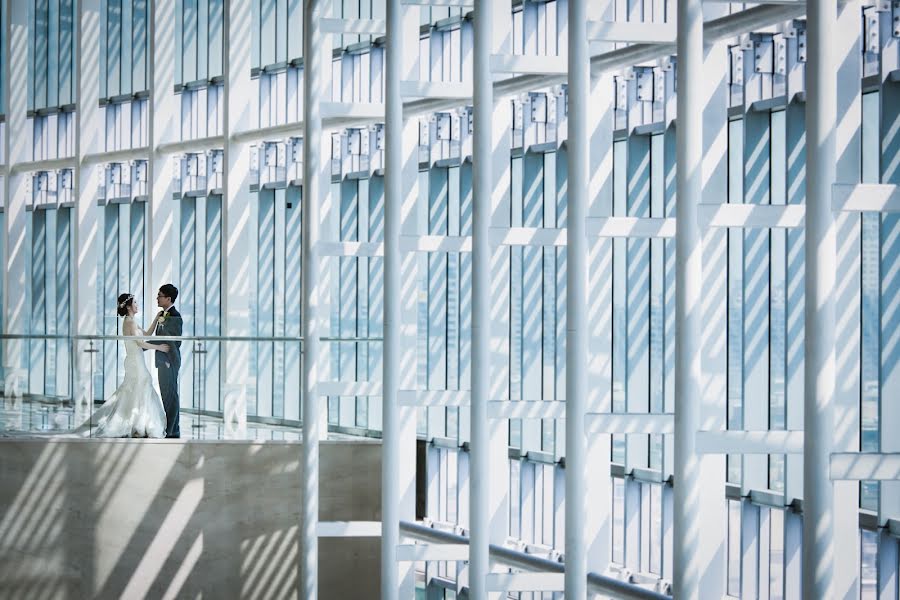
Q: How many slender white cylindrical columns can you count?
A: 6